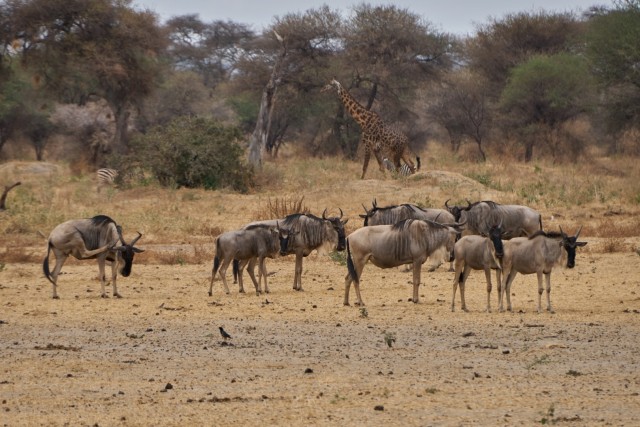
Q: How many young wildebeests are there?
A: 3